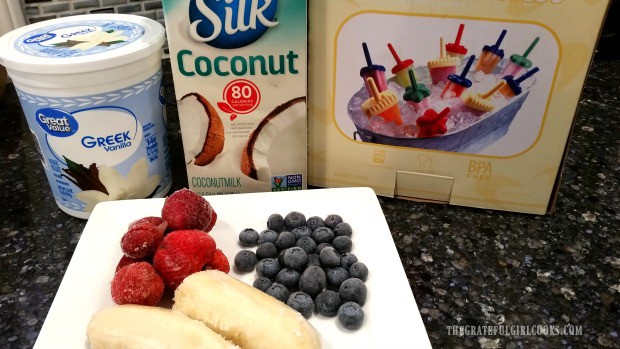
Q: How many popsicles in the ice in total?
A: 12